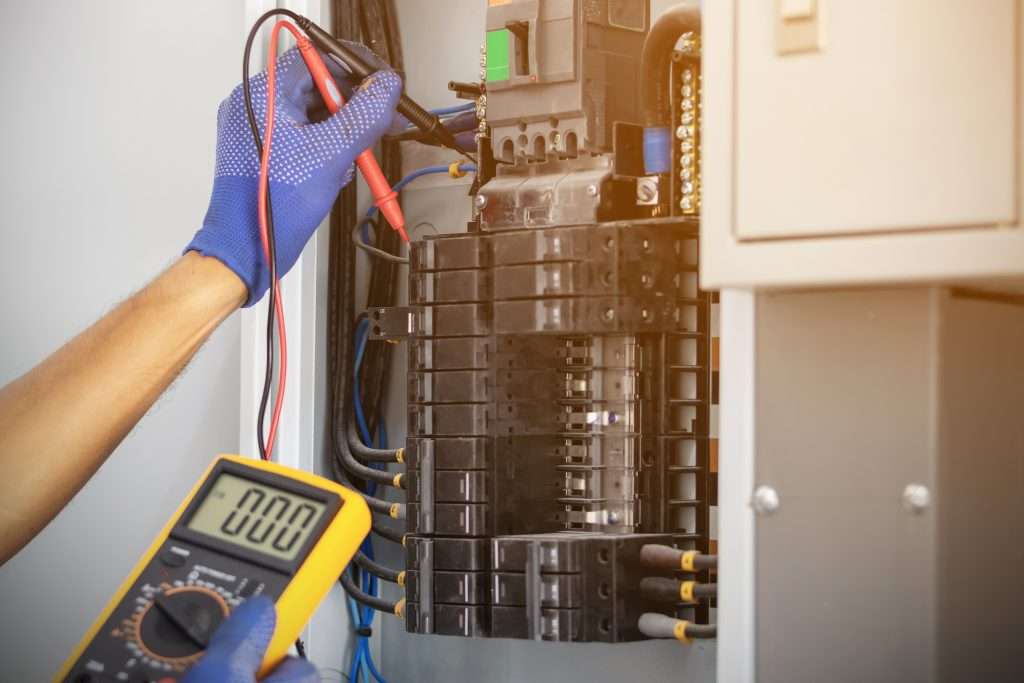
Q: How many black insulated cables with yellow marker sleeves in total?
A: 9